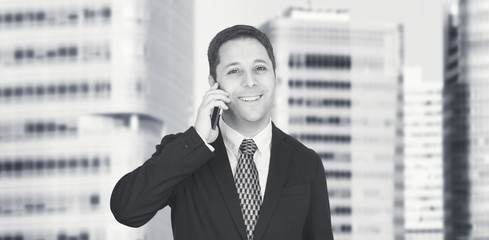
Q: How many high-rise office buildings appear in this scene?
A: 4